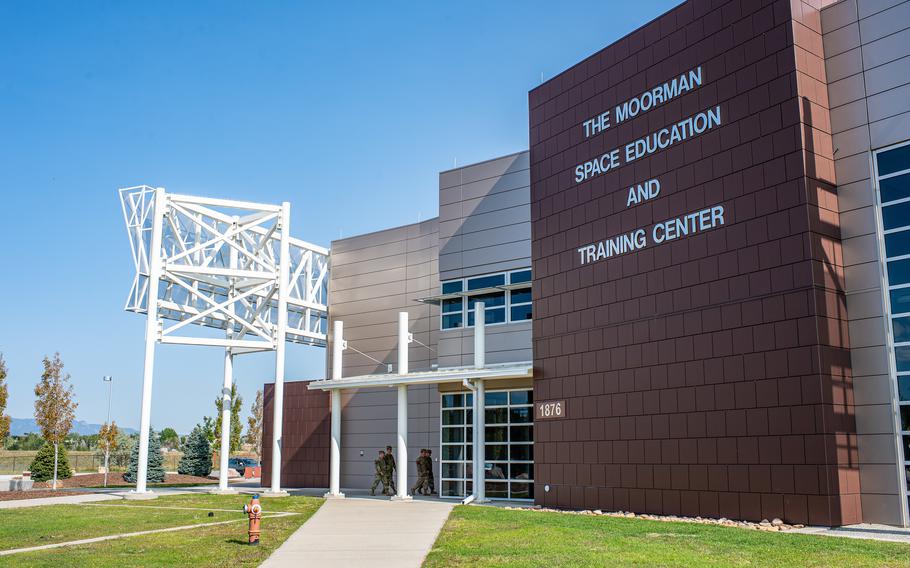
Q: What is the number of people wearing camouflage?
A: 4